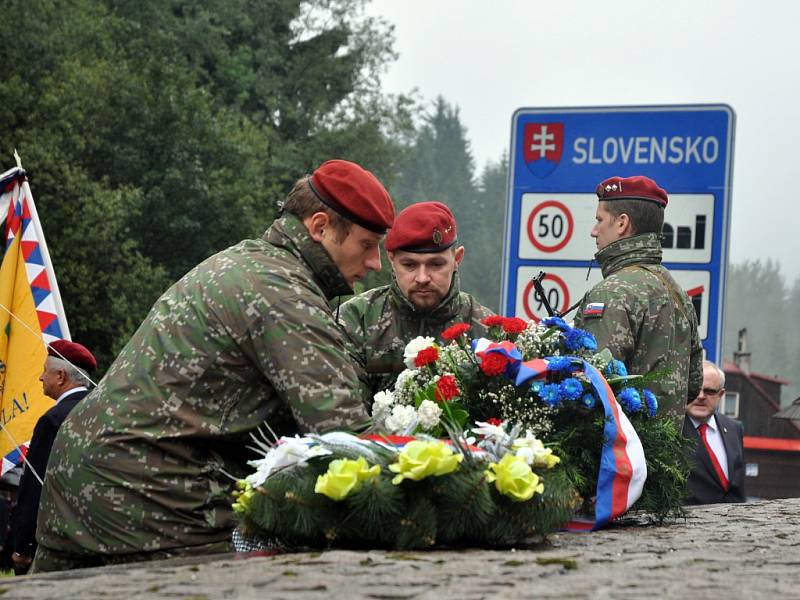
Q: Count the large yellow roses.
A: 3